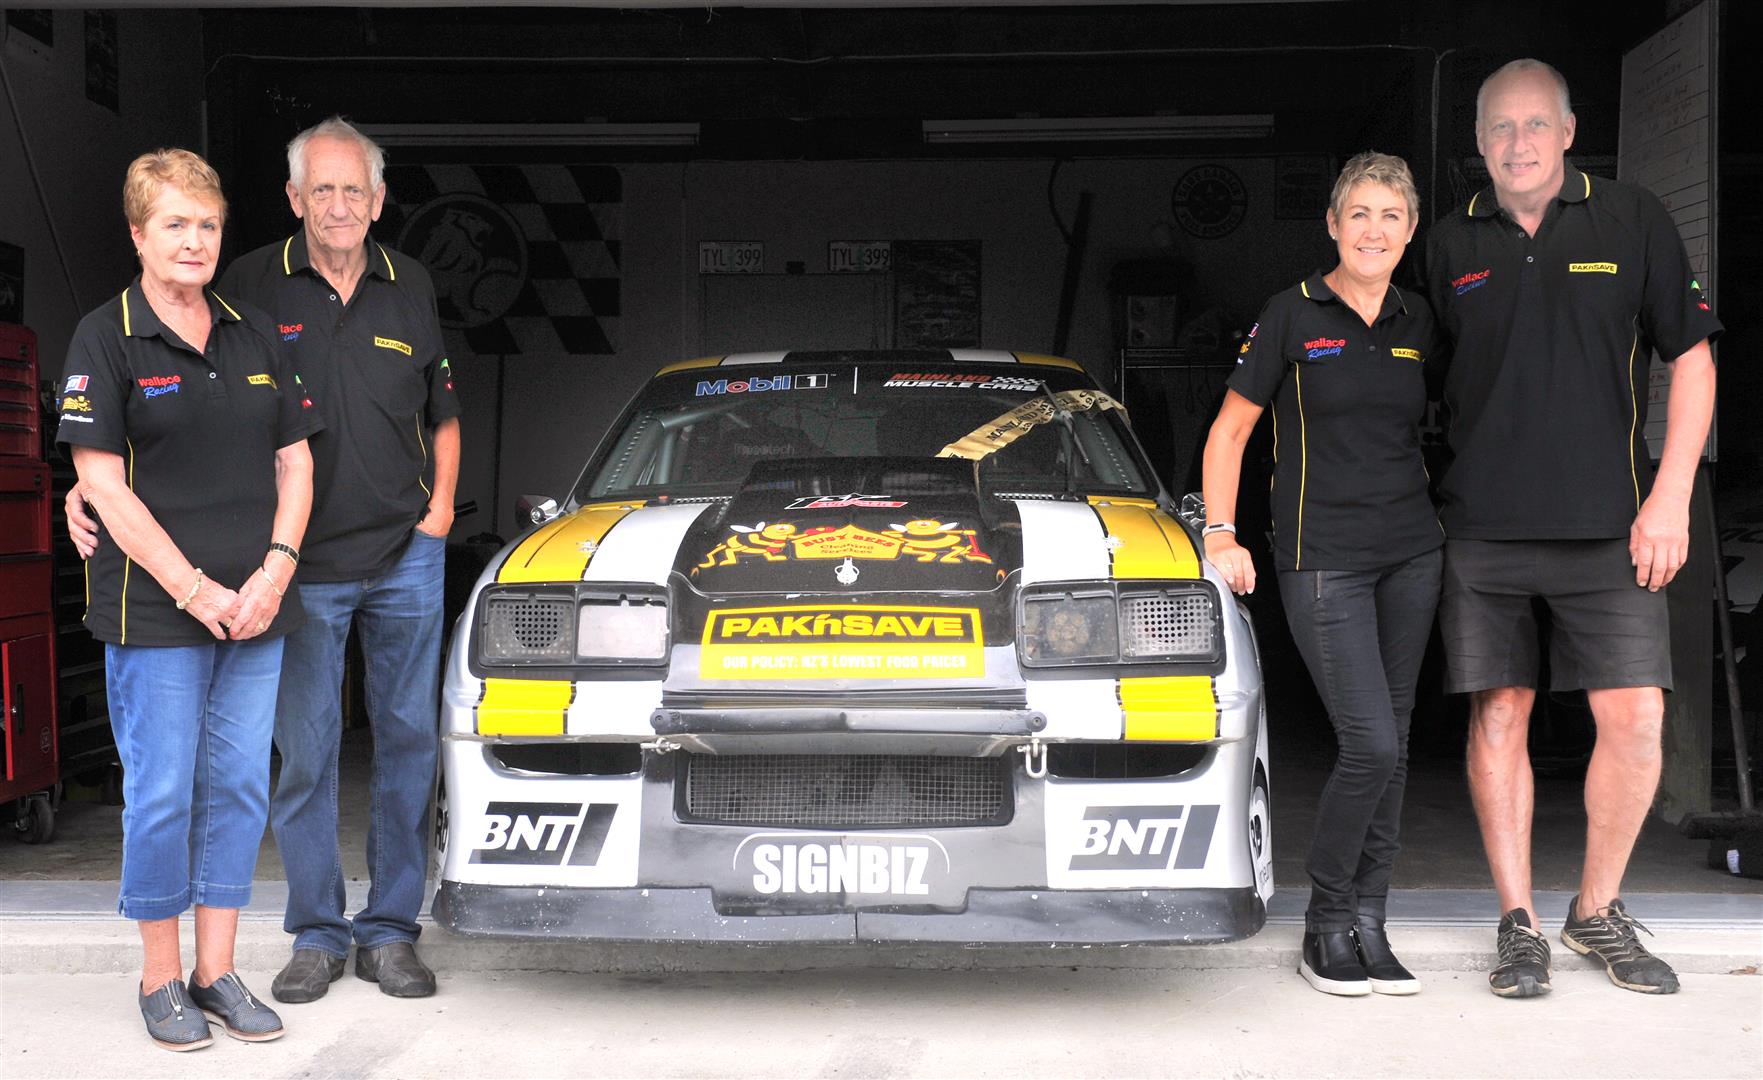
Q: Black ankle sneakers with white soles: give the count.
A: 2